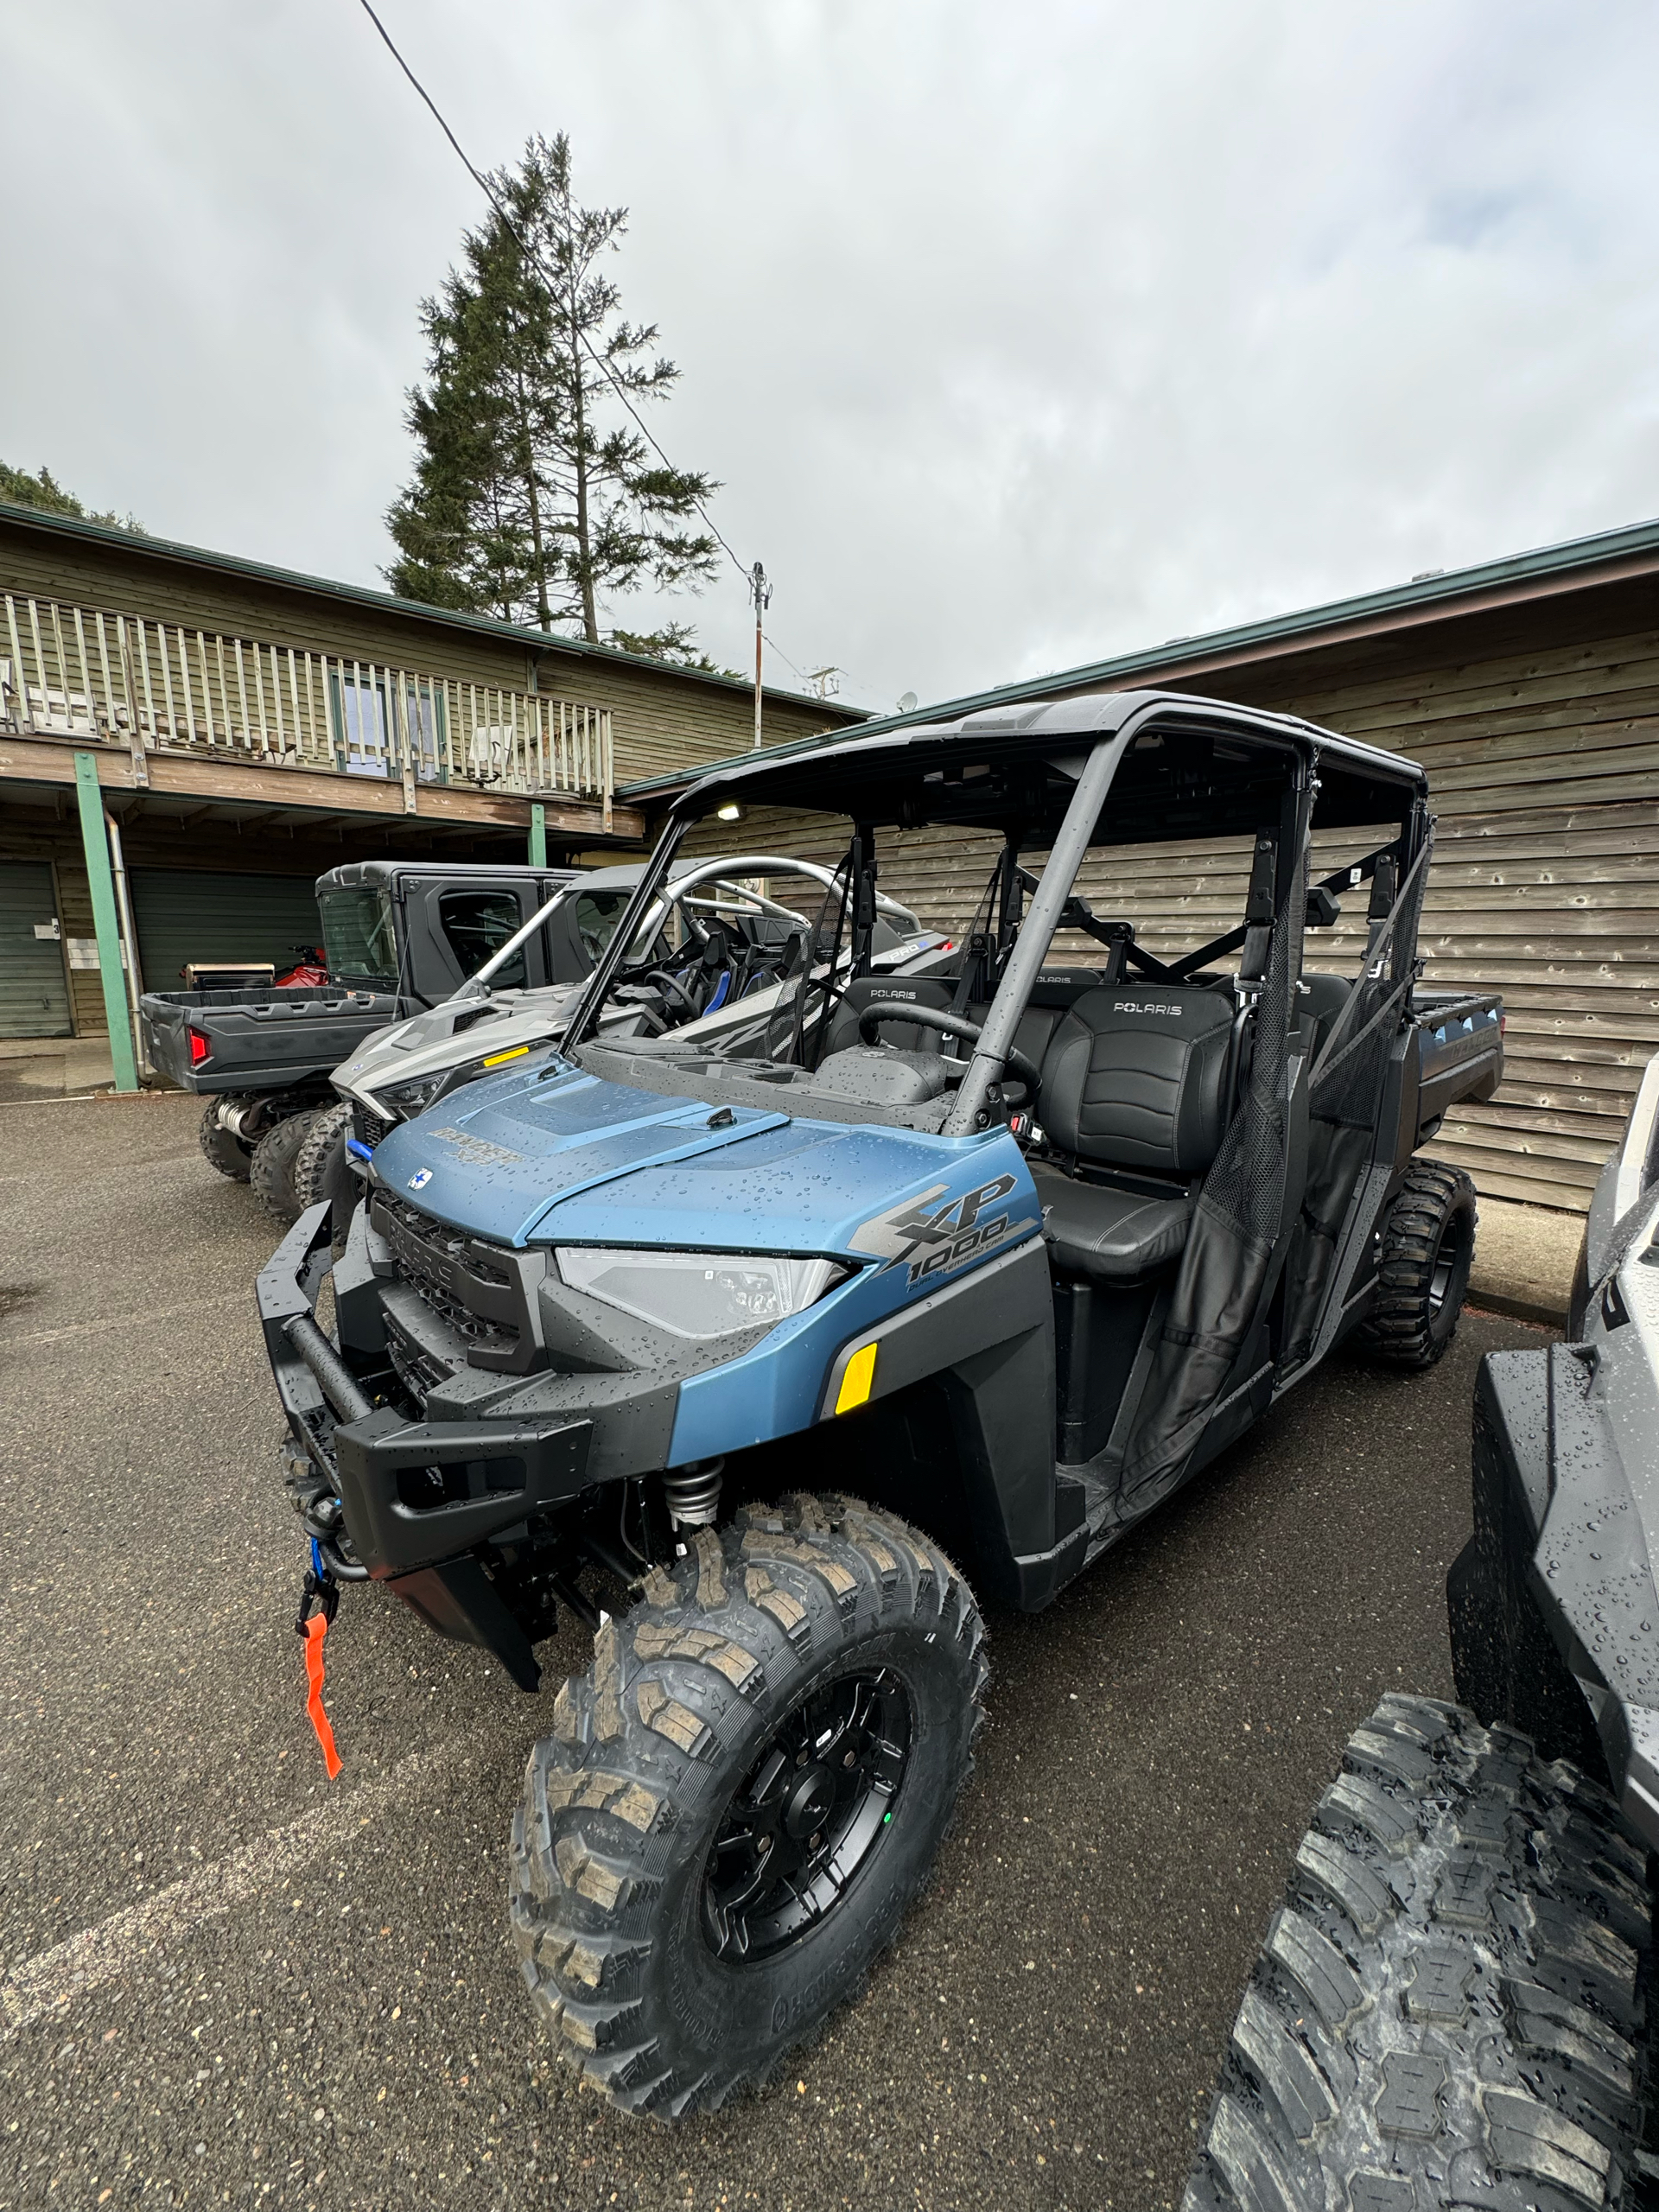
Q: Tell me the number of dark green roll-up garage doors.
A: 2